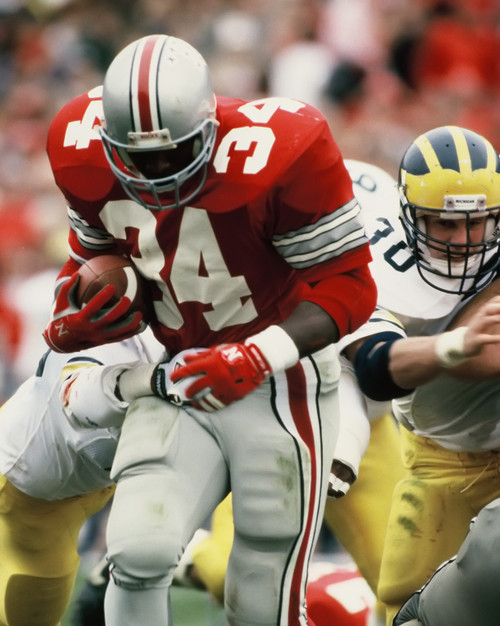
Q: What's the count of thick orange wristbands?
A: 0